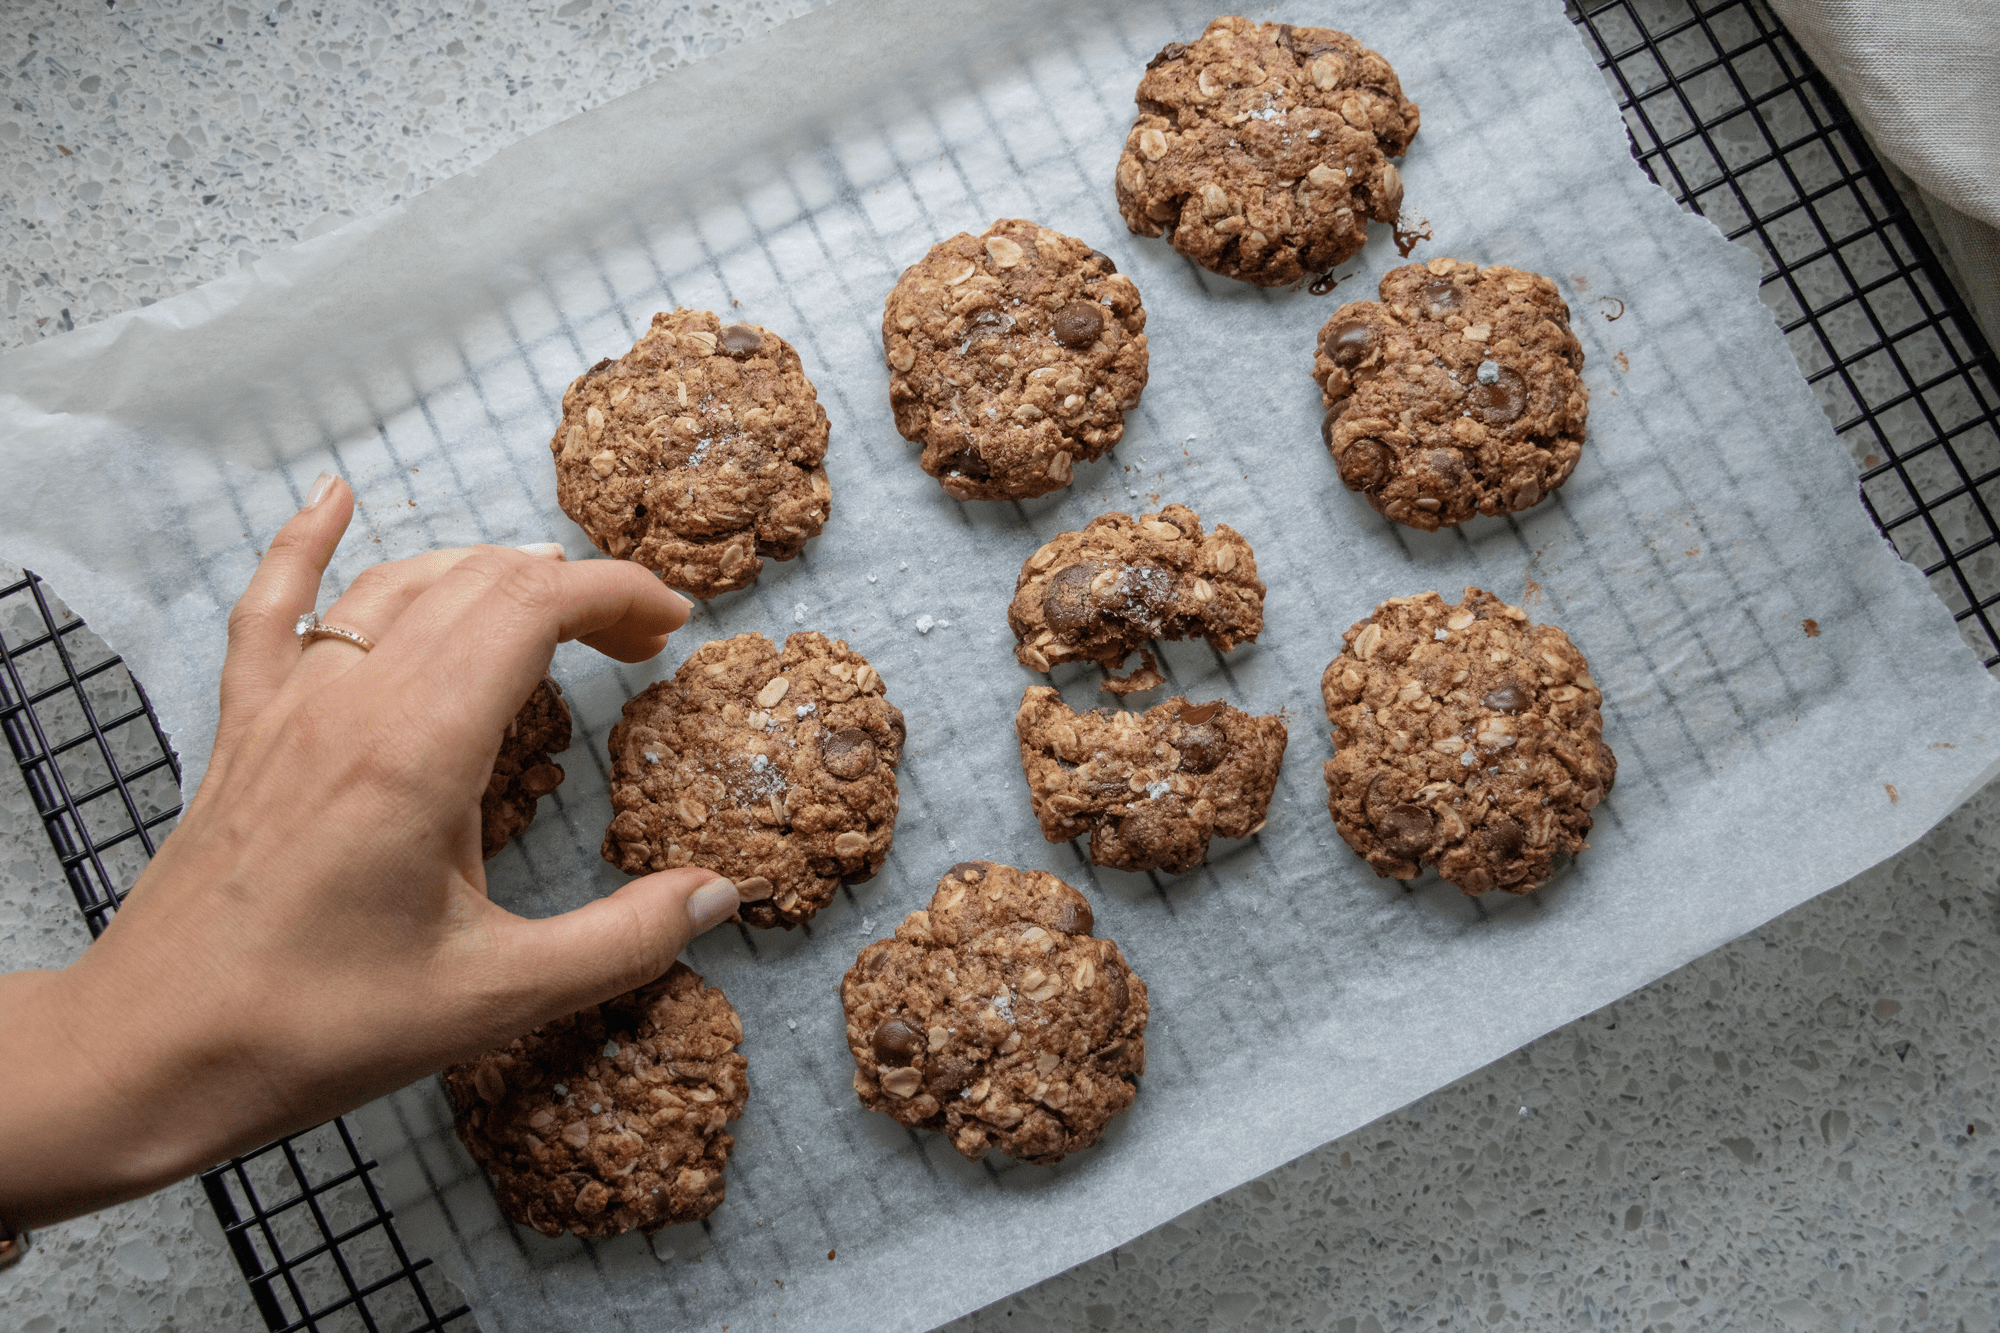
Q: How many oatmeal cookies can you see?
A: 10